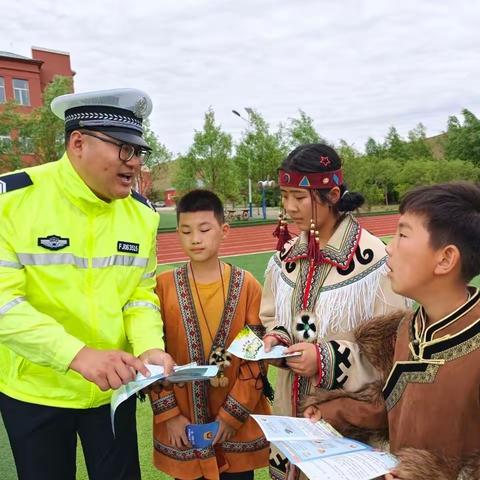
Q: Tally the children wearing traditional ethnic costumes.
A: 3